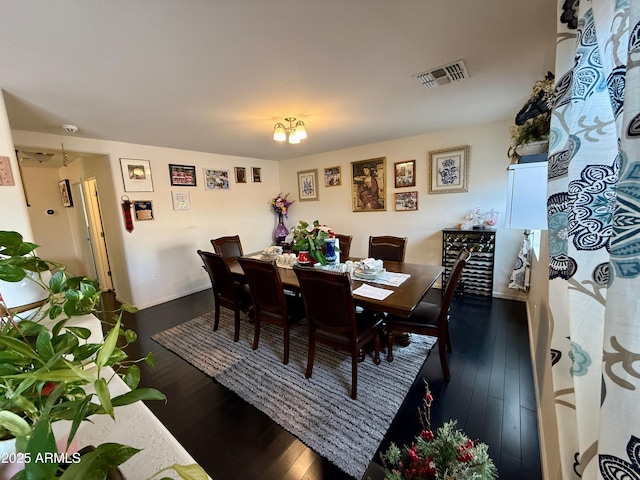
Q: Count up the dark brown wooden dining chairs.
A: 7